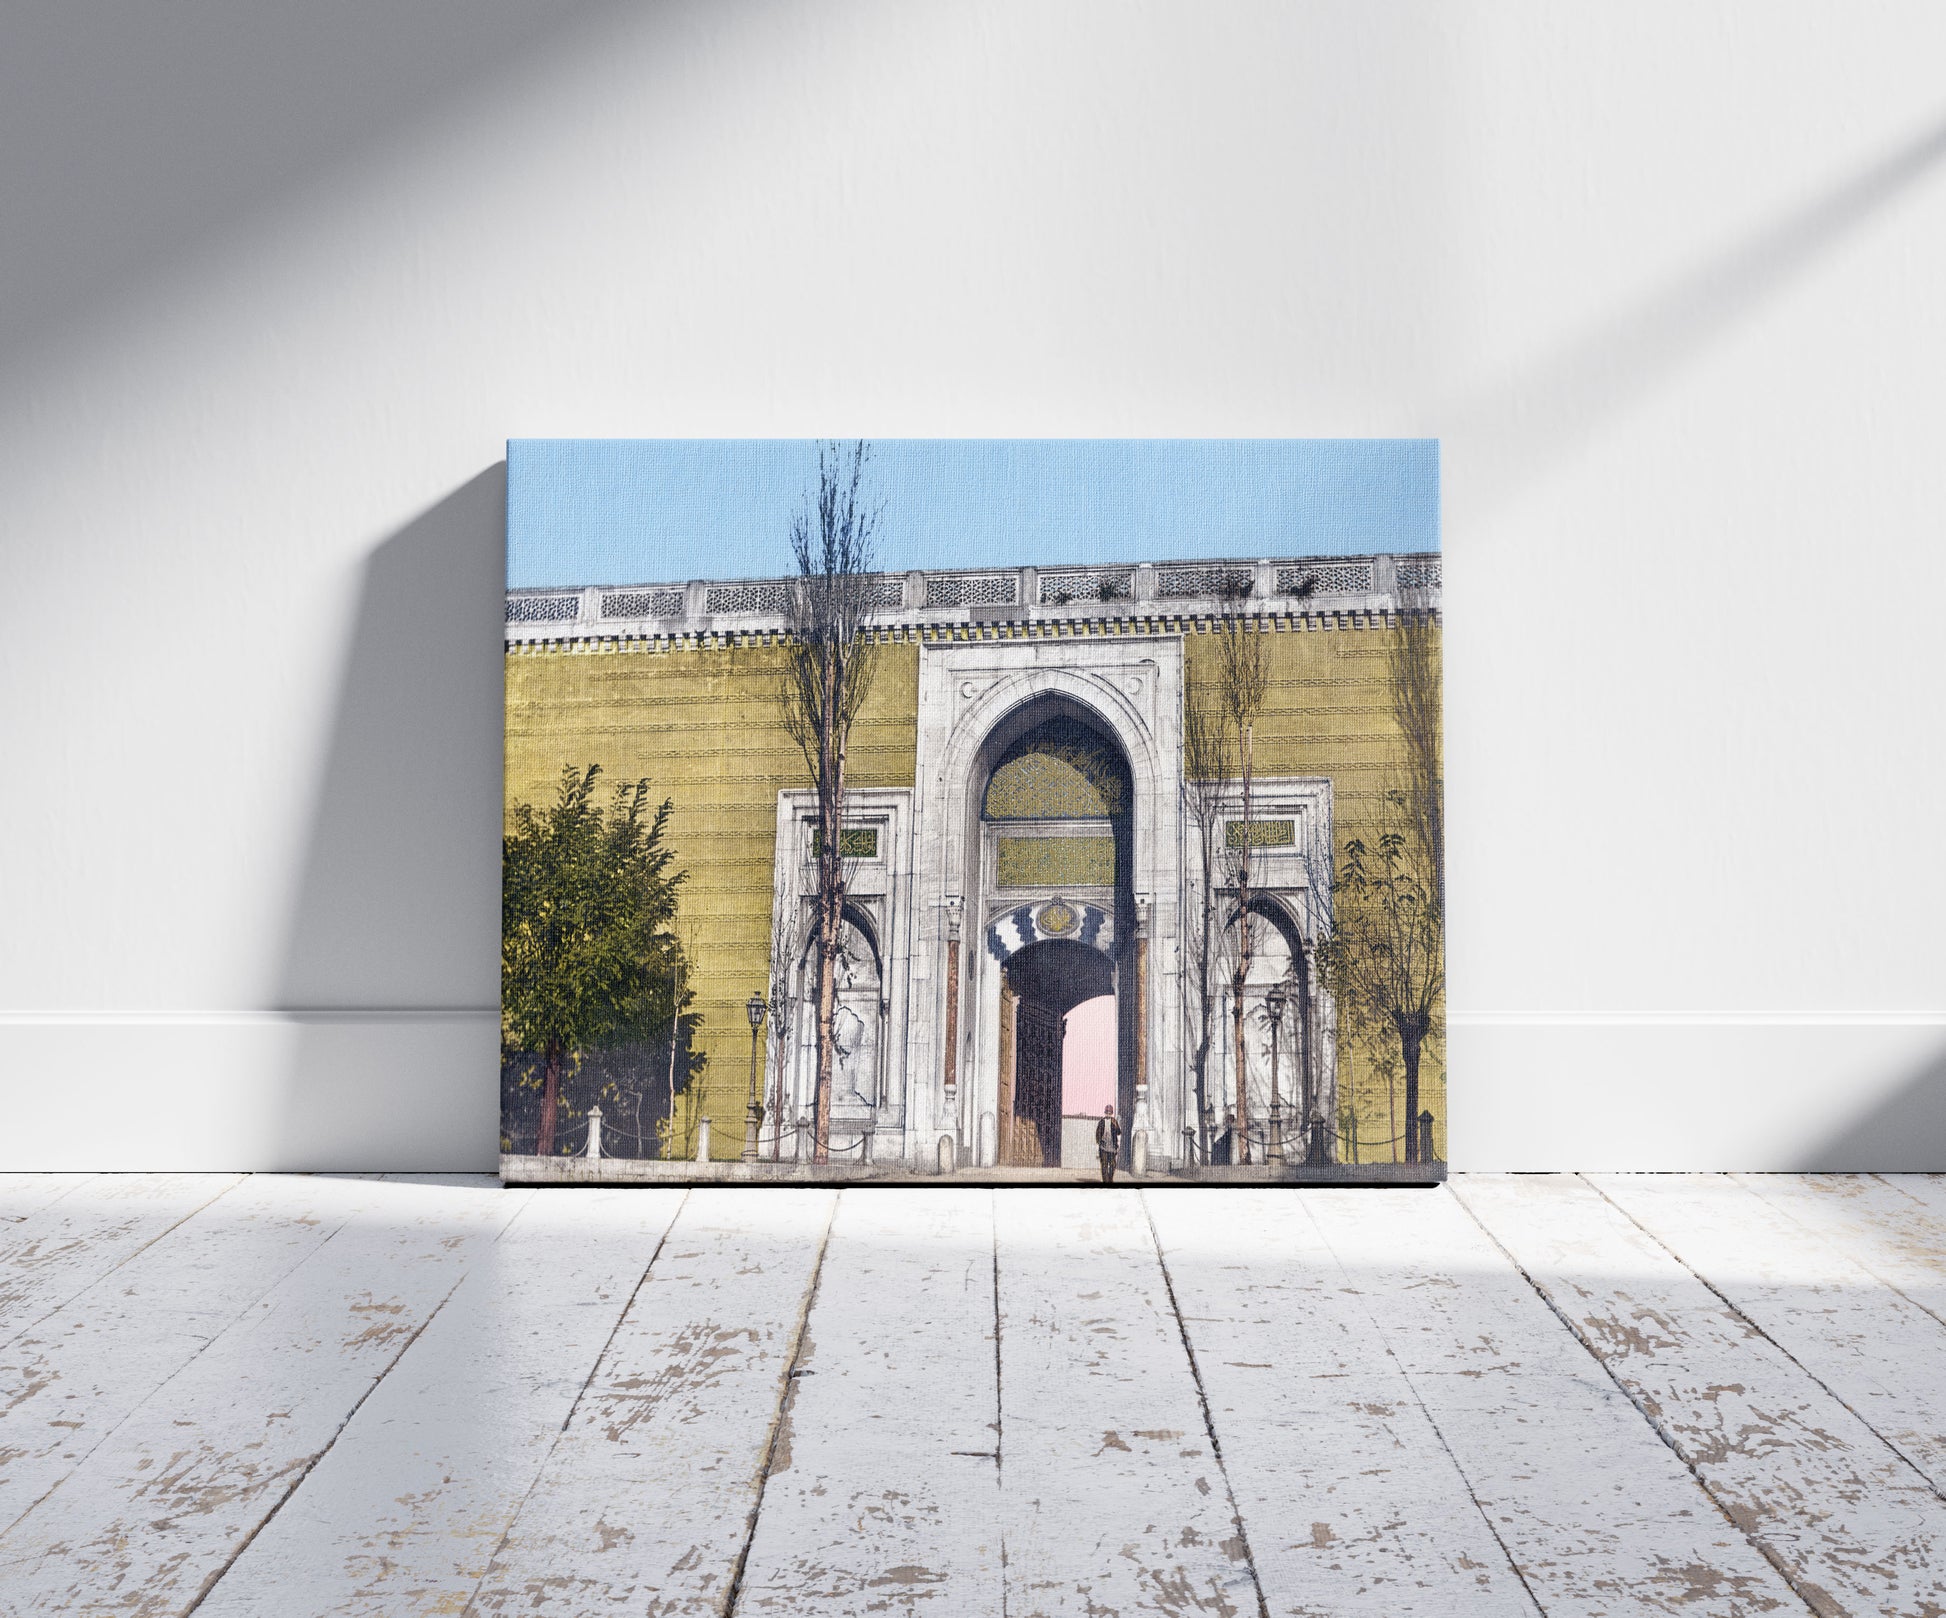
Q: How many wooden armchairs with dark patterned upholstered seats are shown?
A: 0